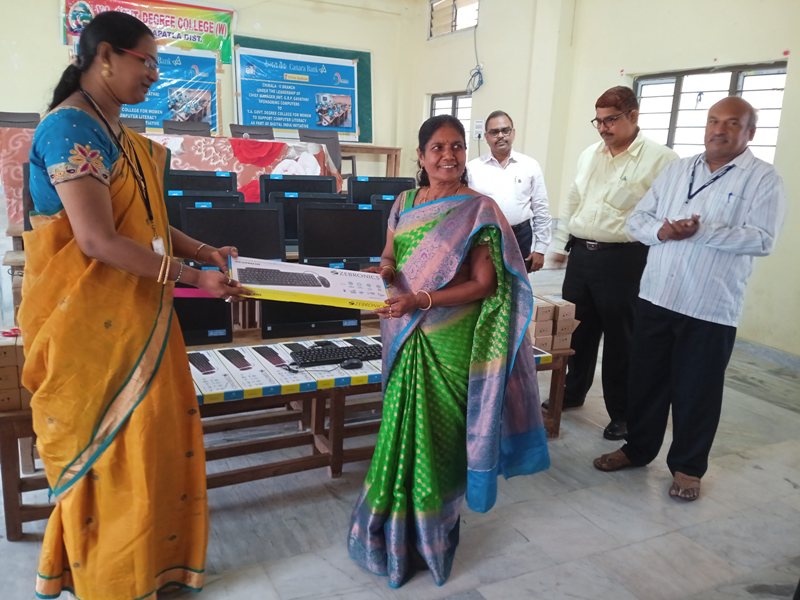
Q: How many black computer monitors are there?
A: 10